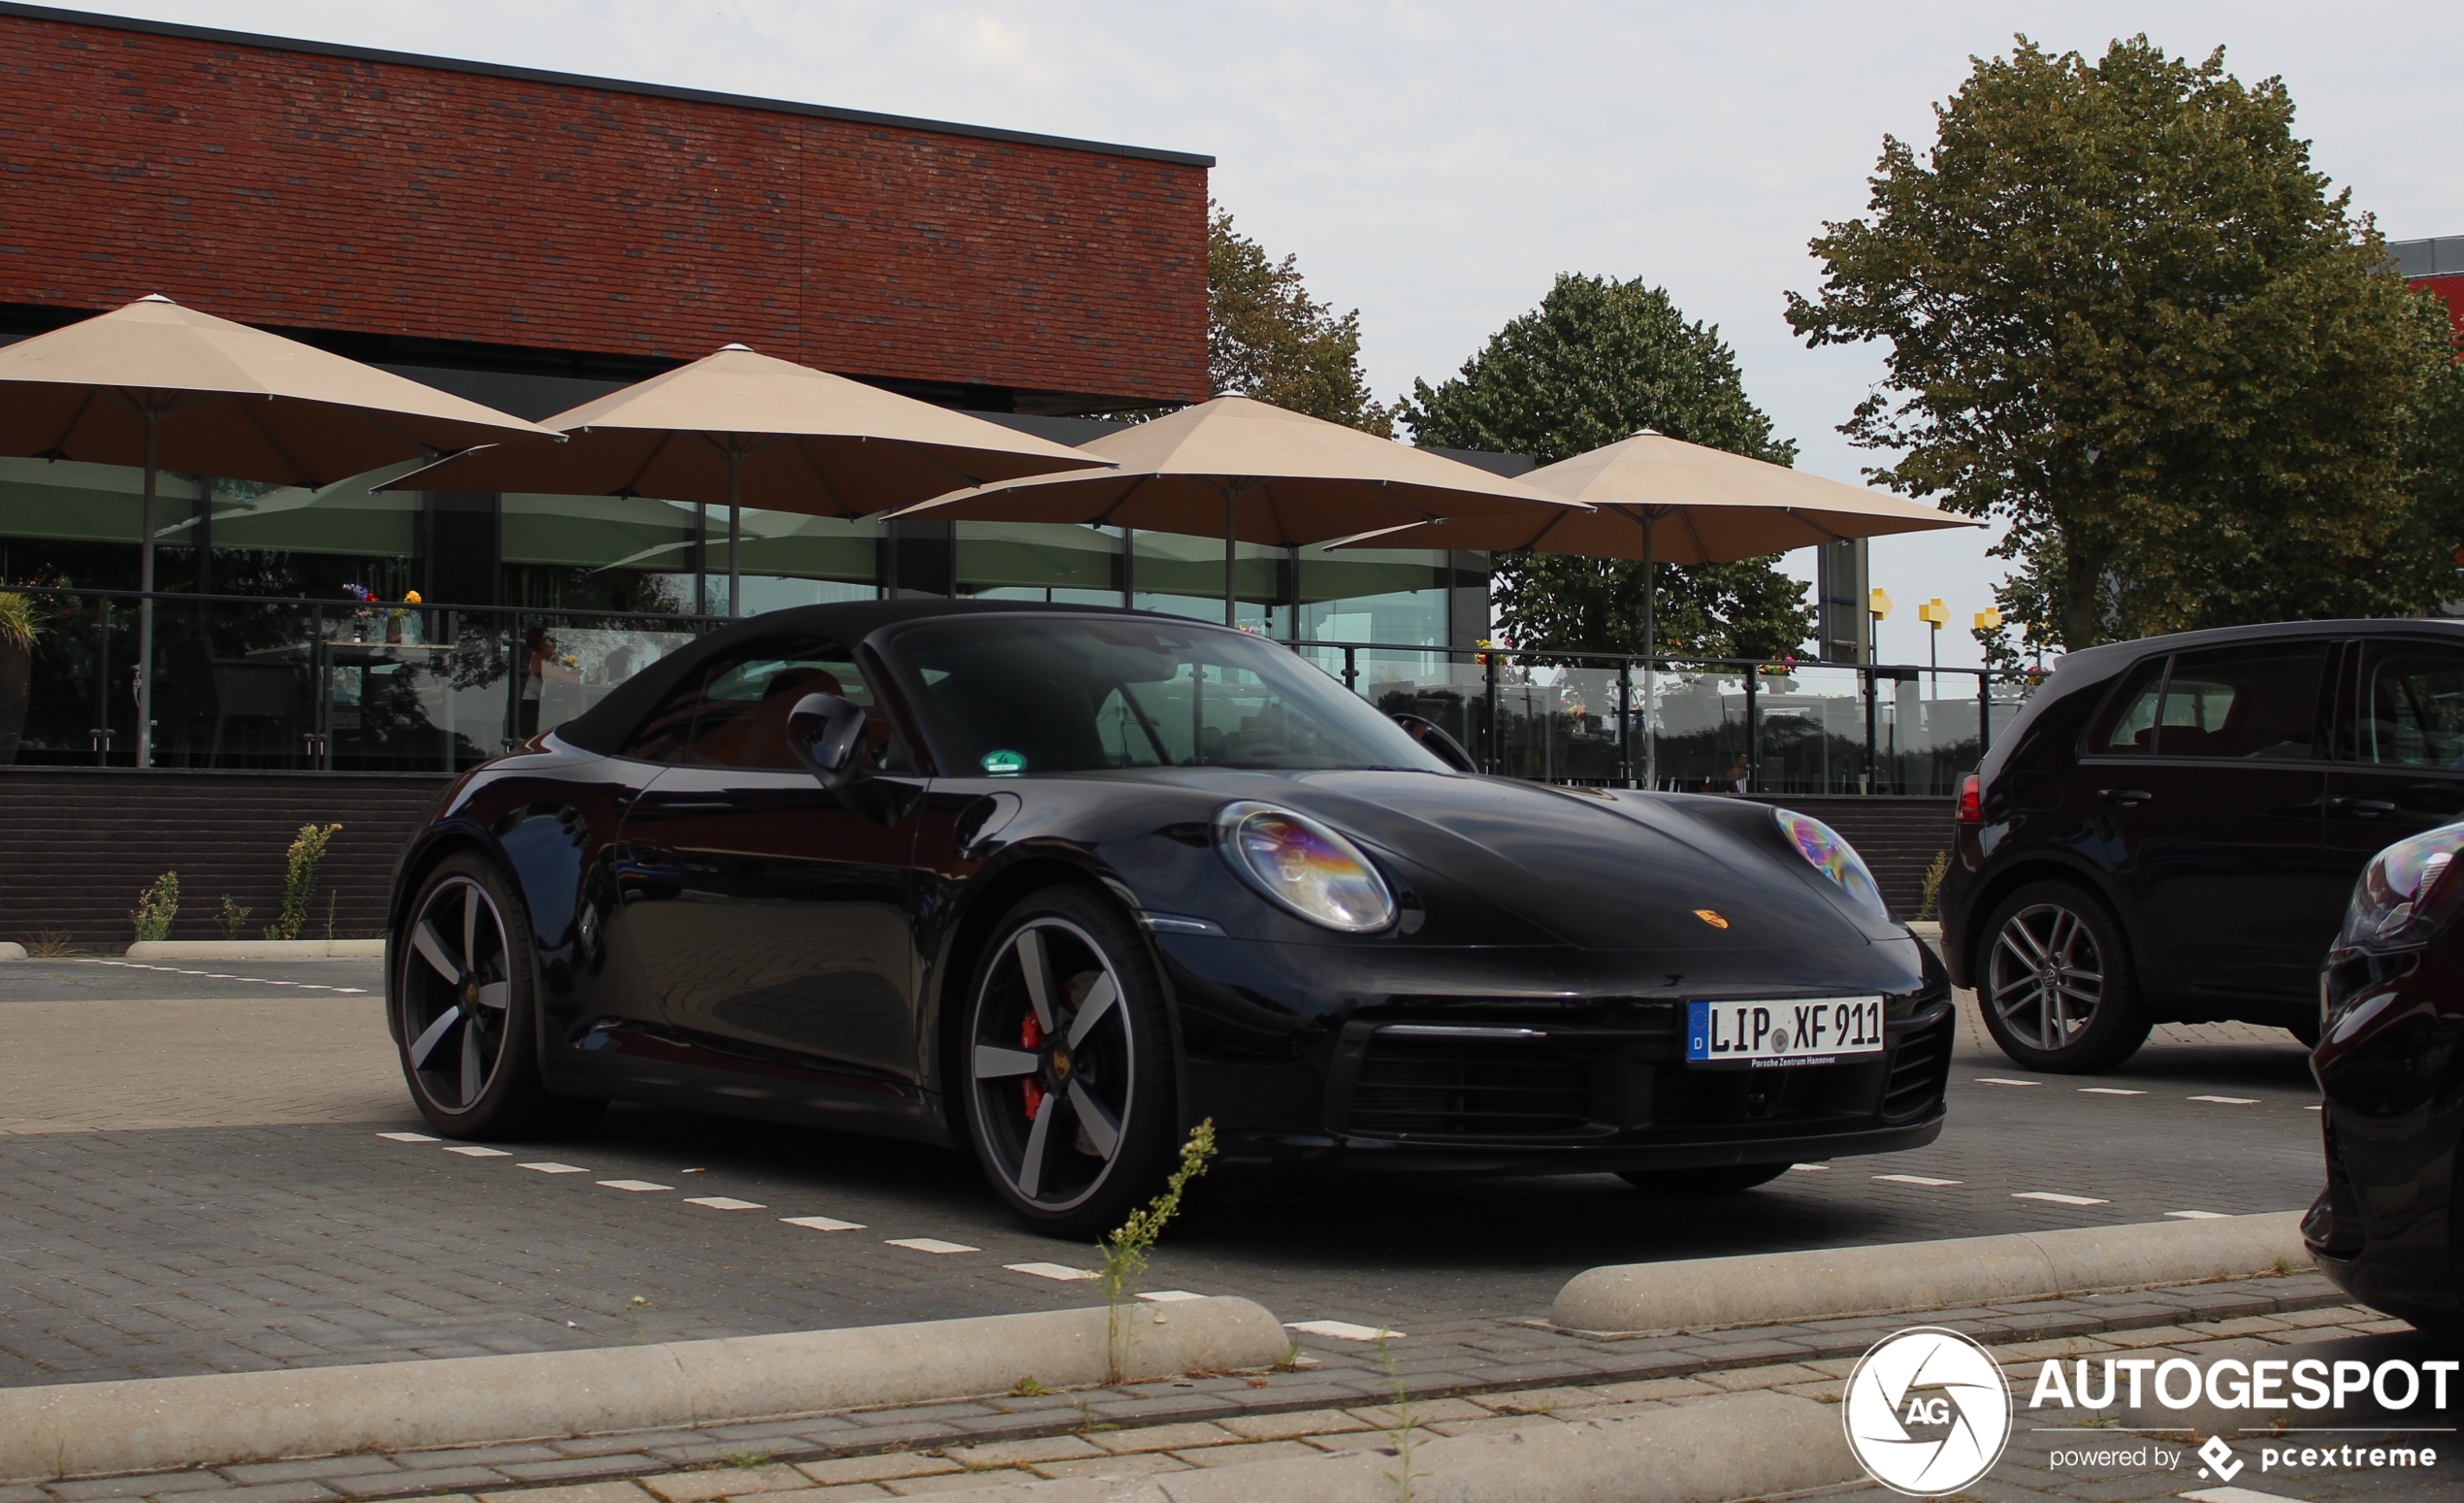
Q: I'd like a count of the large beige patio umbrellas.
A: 4